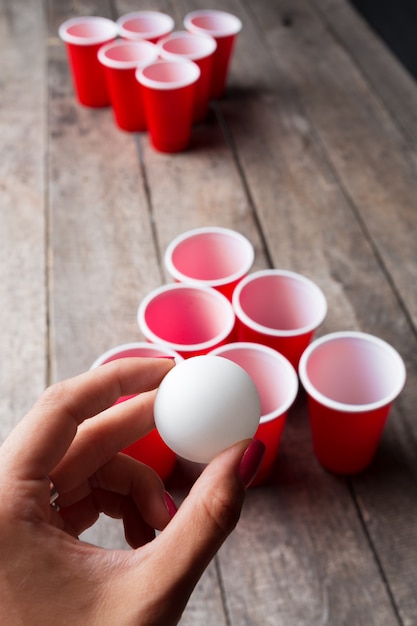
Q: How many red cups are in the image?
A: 12